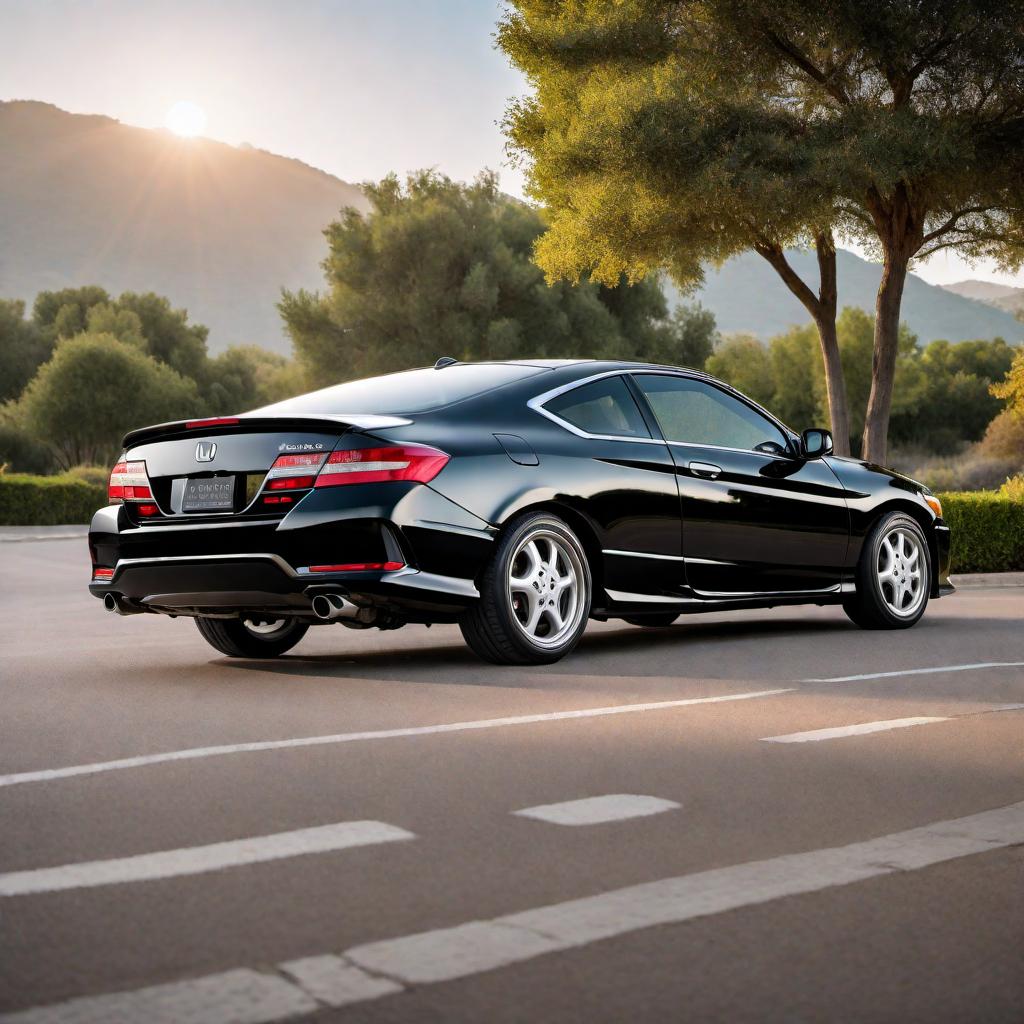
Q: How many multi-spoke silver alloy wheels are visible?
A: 2